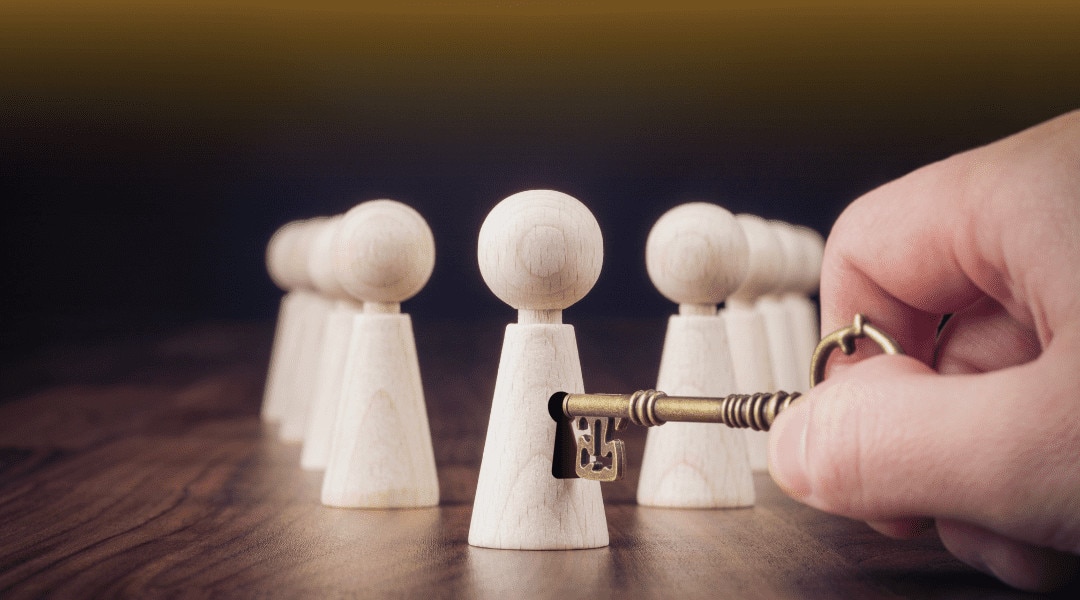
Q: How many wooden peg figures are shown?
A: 9